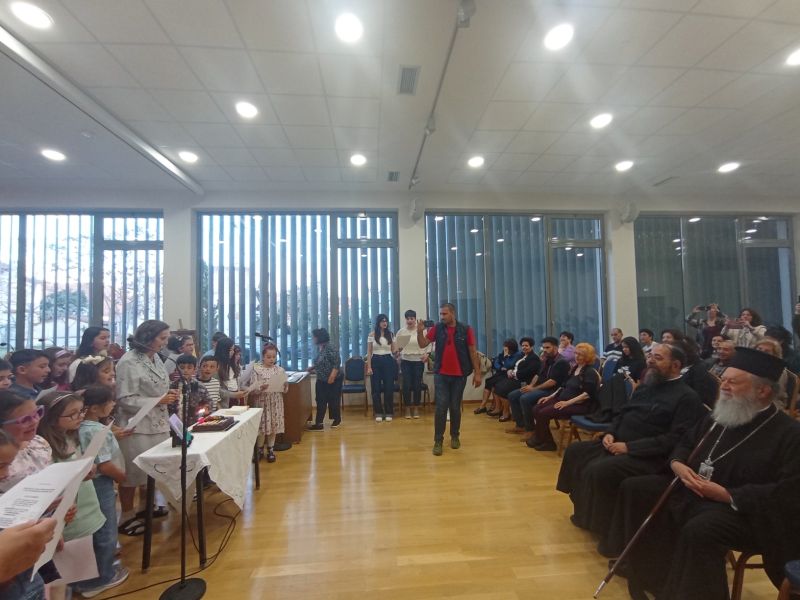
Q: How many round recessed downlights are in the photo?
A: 12